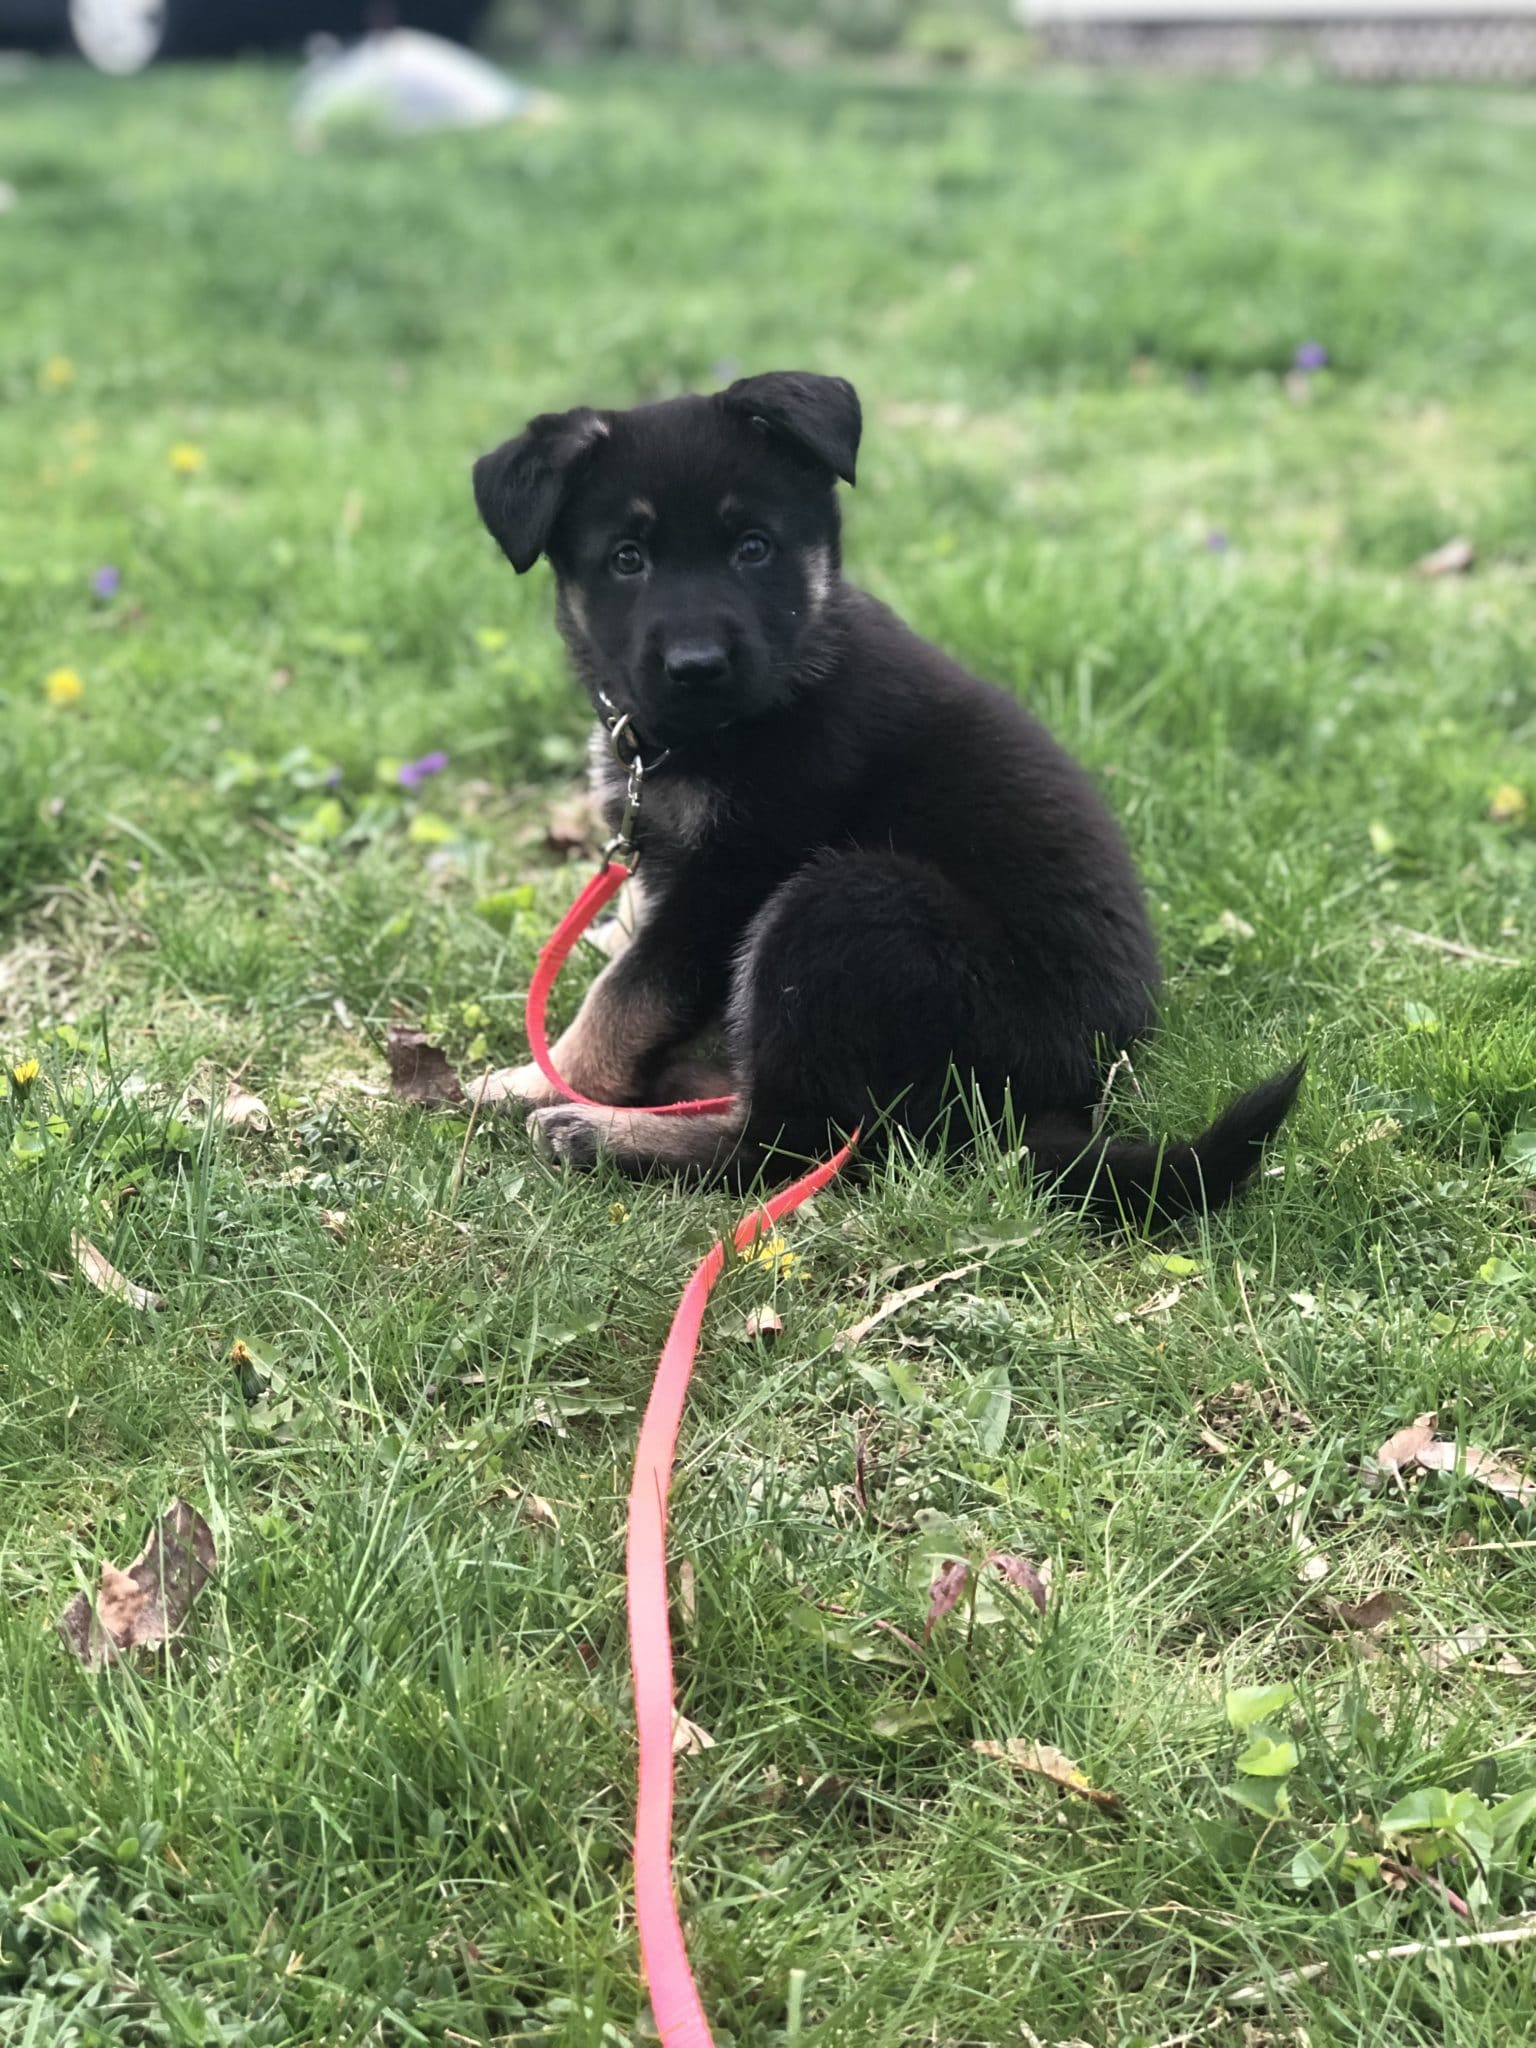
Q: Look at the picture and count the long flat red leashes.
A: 1